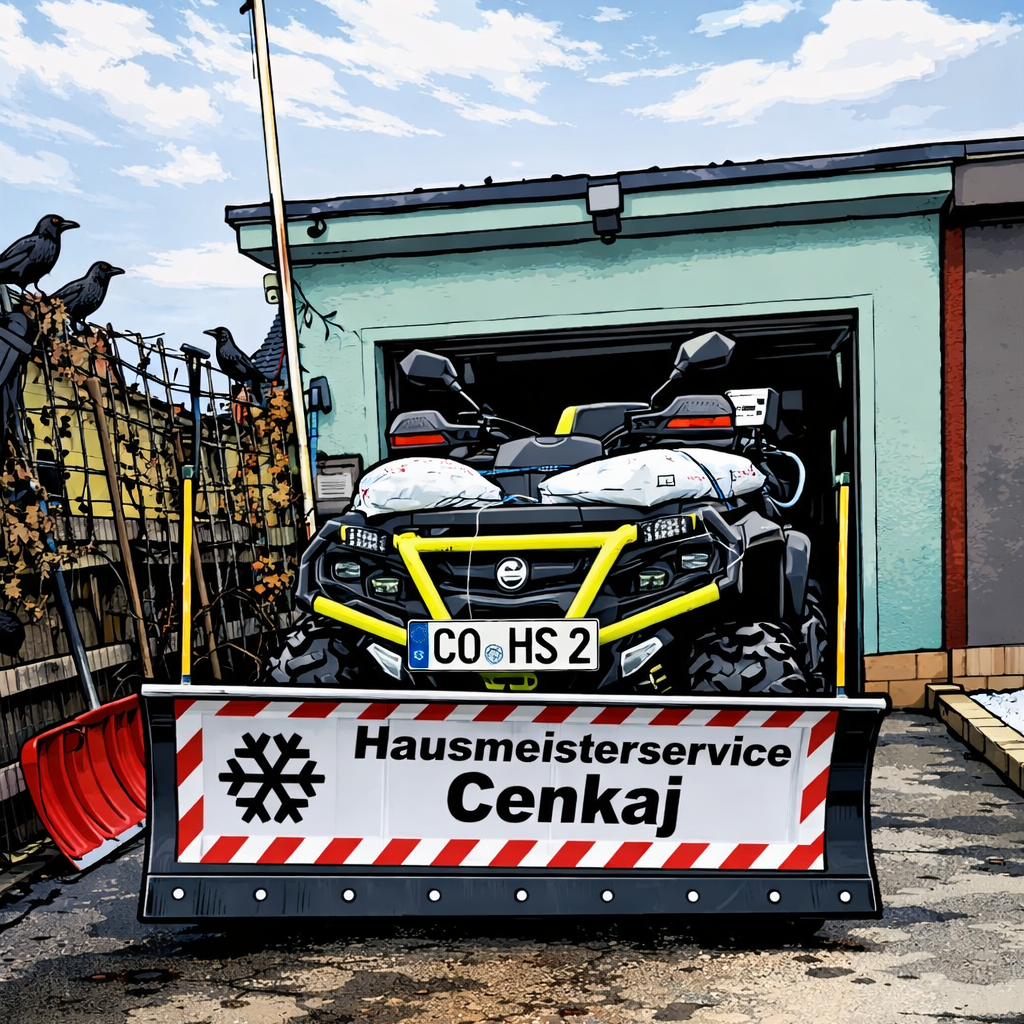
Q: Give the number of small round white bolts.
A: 9